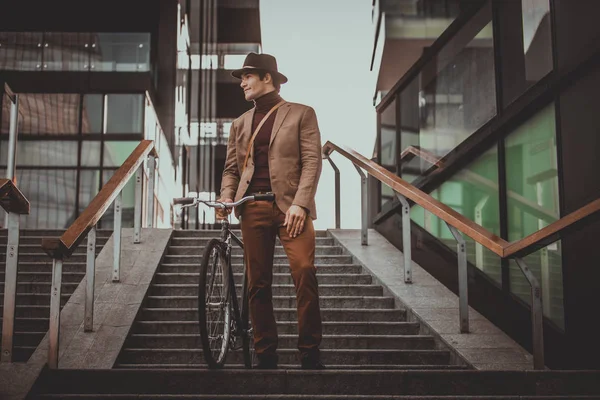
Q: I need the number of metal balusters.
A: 11